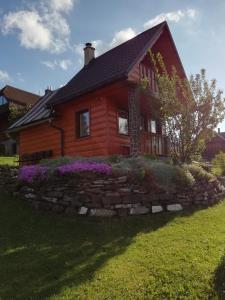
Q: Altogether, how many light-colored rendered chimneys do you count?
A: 1